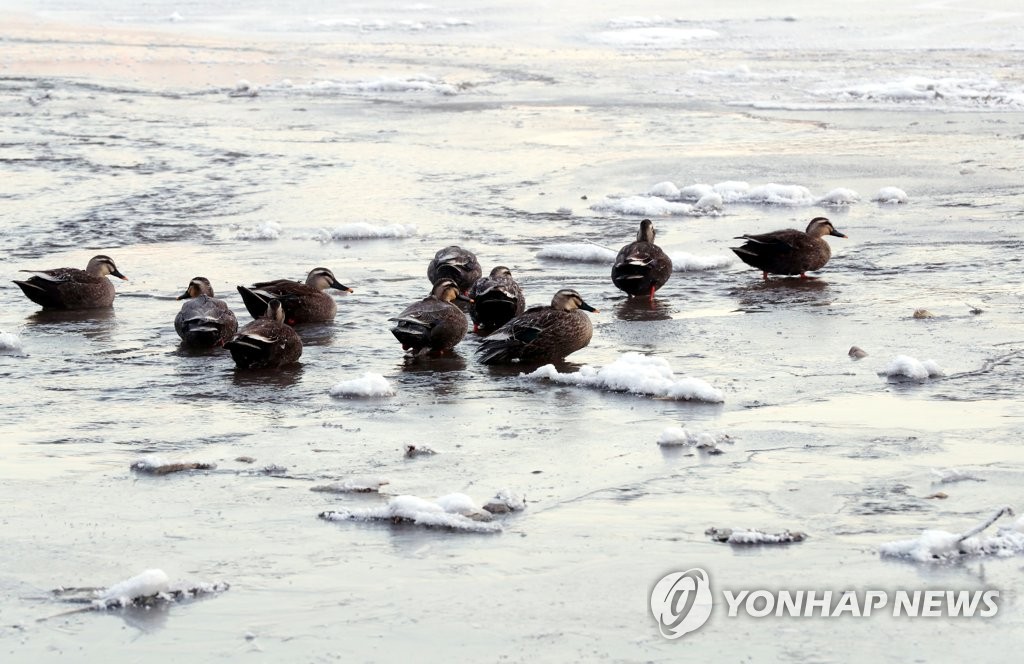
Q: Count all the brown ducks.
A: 10